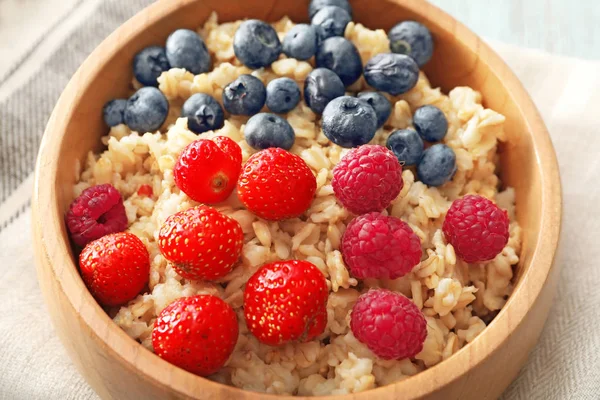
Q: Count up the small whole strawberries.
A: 6